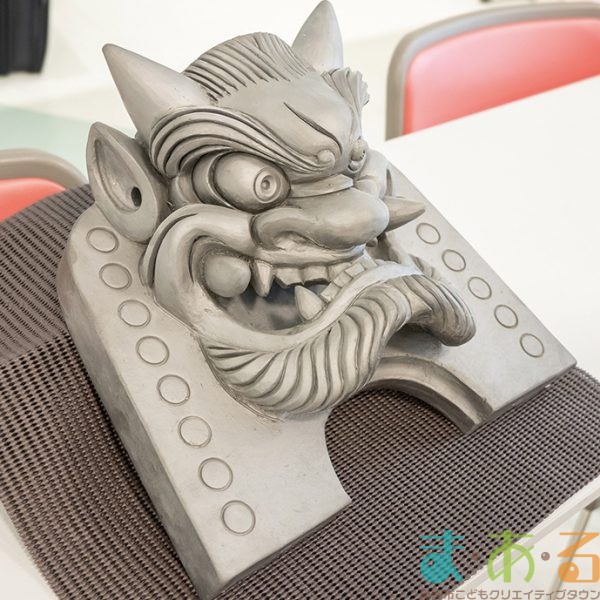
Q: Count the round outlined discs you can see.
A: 13